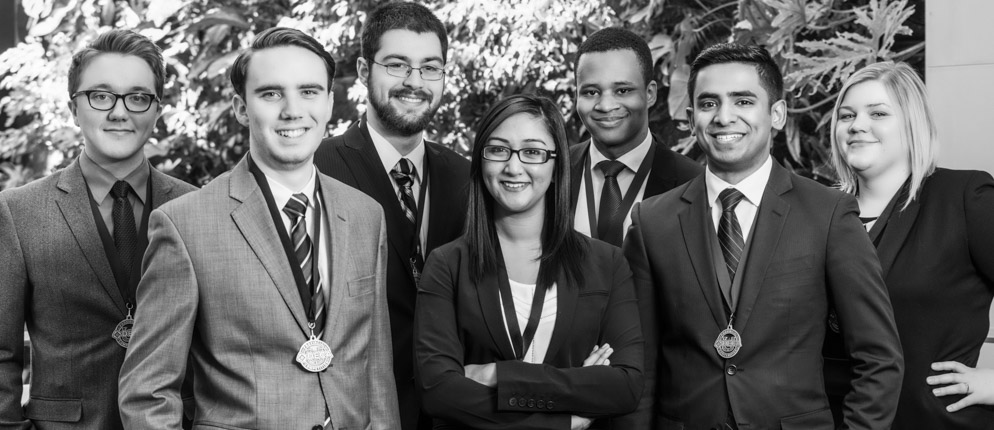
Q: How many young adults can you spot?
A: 7